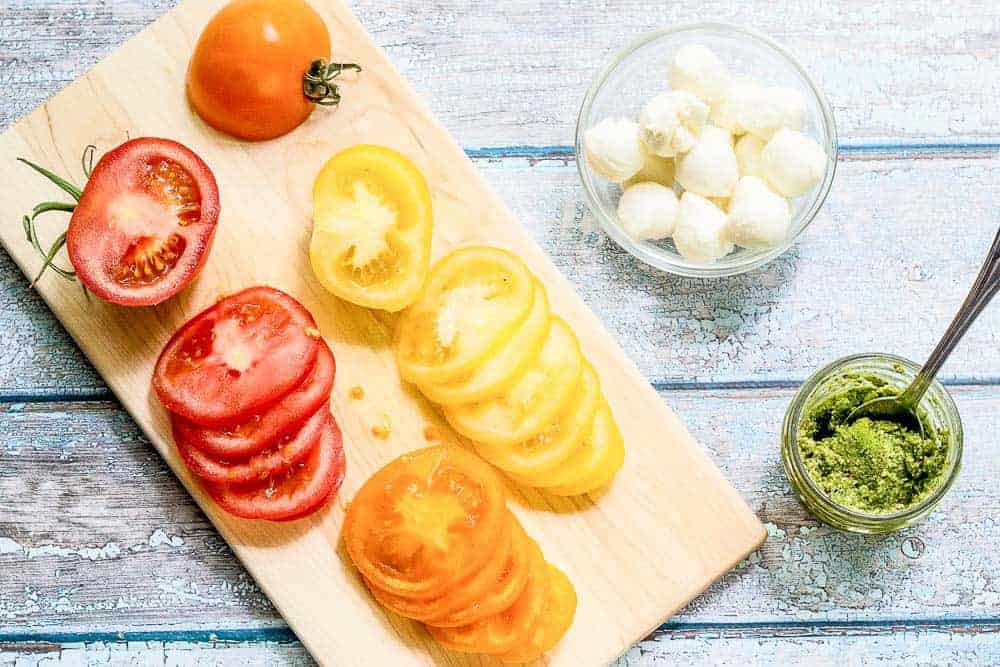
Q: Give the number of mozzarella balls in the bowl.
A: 12